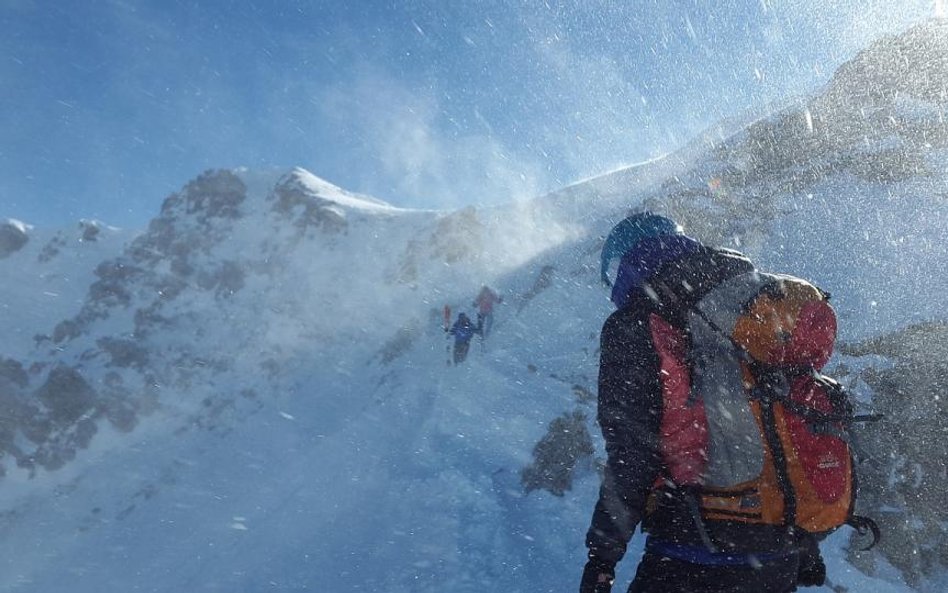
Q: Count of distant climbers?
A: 2